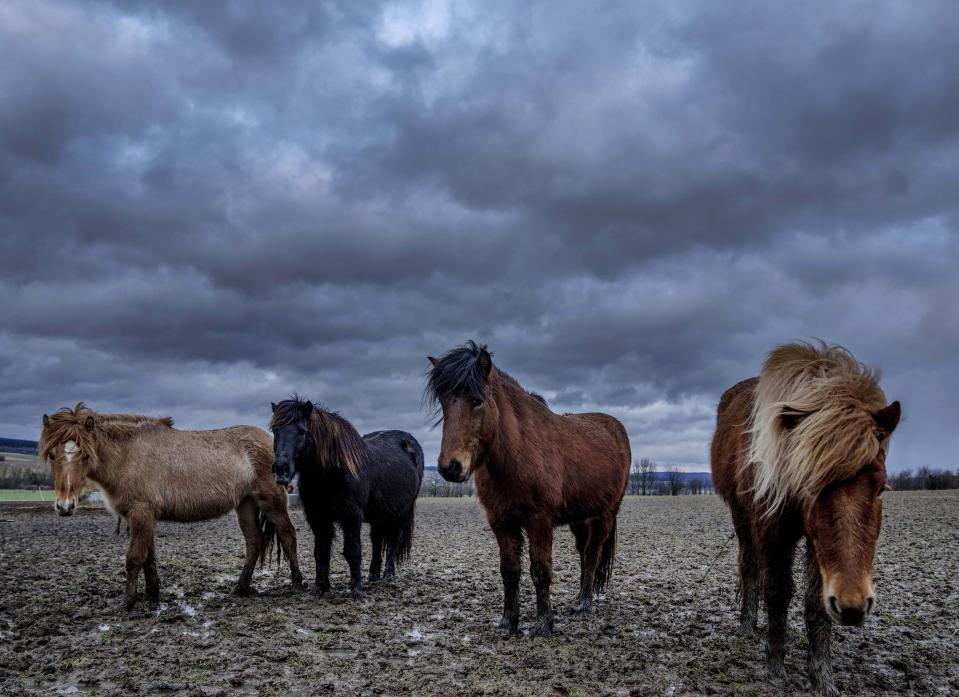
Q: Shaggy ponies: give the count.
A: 4